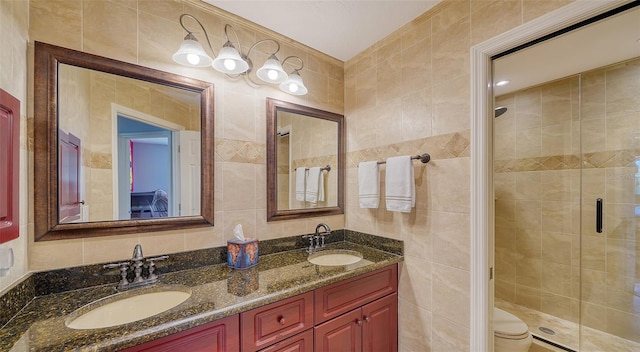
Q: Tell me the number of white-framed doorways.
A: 2